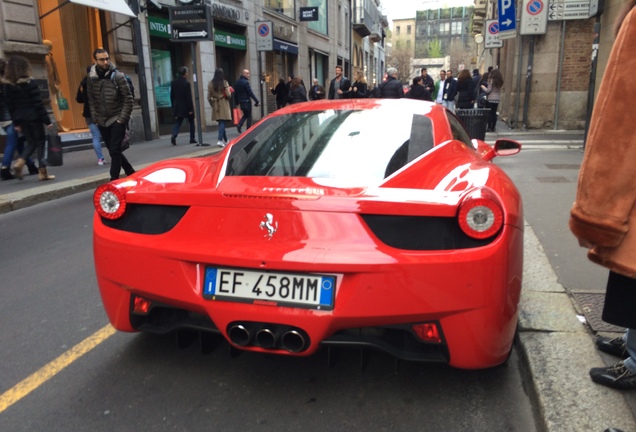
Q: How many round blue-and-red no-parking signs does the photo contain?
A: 3